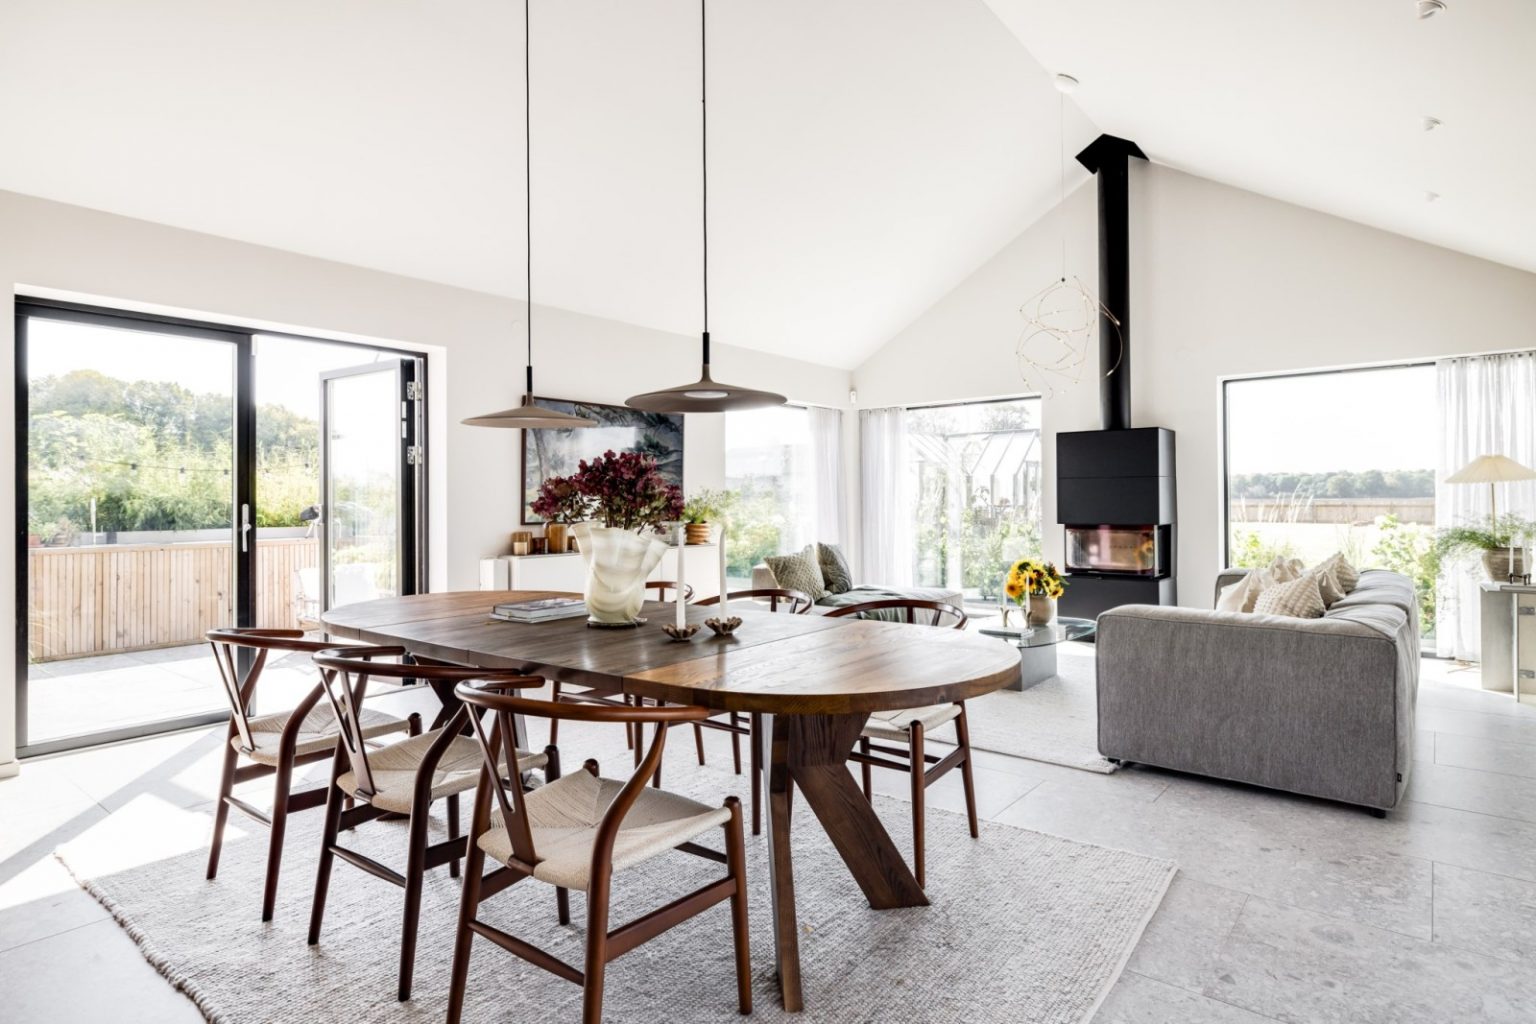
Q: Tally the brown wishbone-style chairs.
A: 6